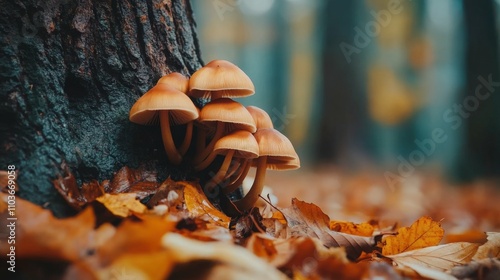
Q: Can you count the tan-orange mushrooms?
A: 7